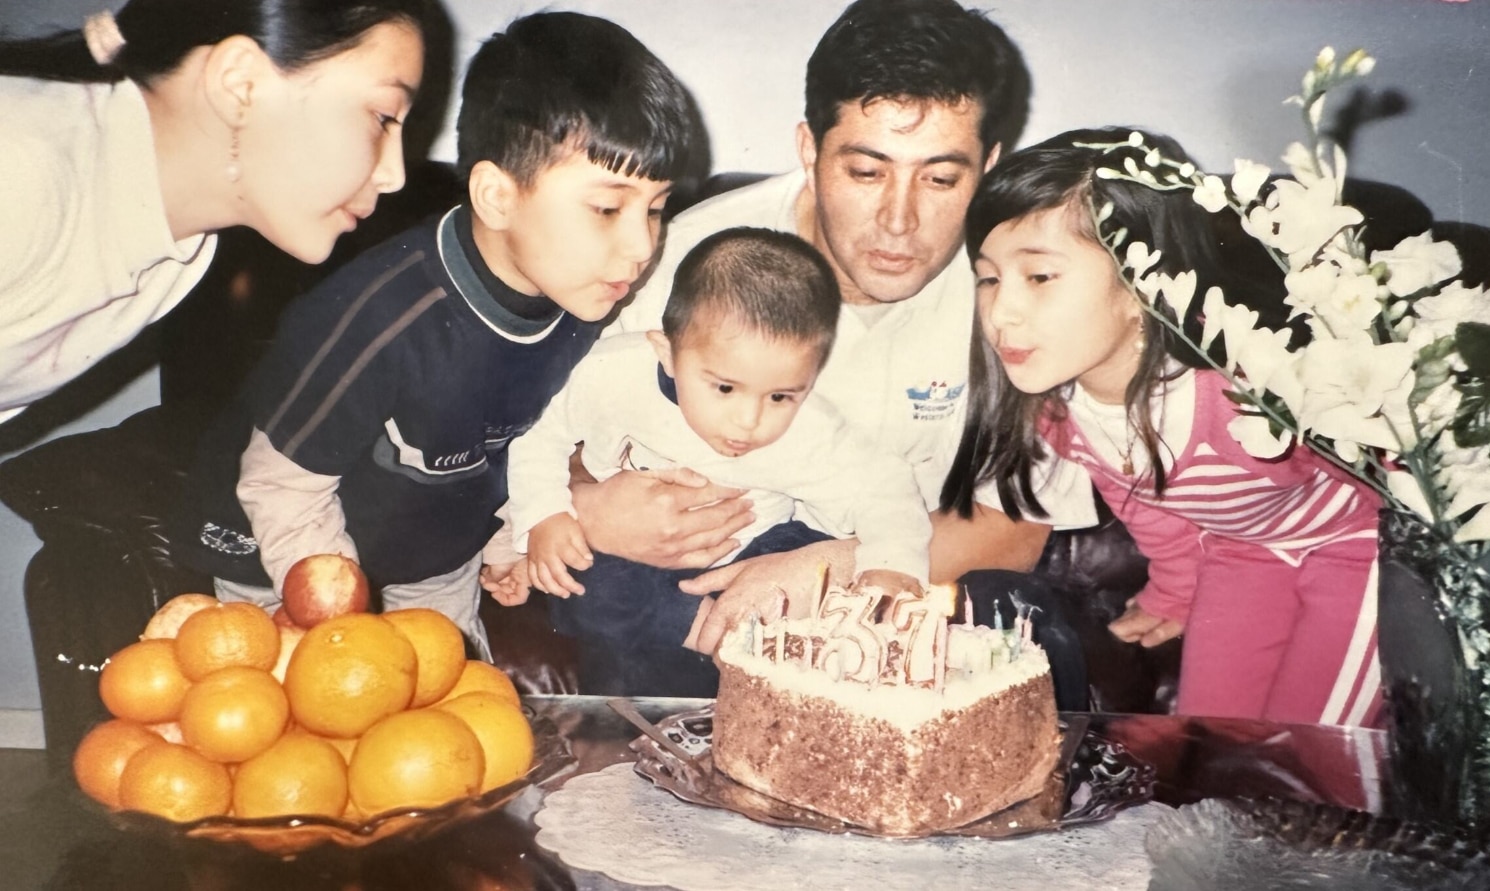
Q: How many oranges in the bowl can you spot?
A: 11